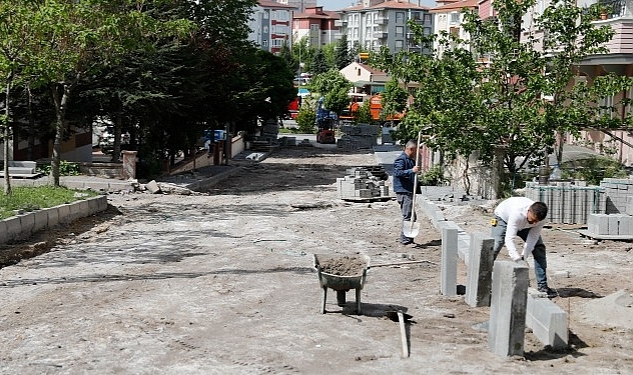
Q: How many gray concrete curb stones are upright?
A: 3